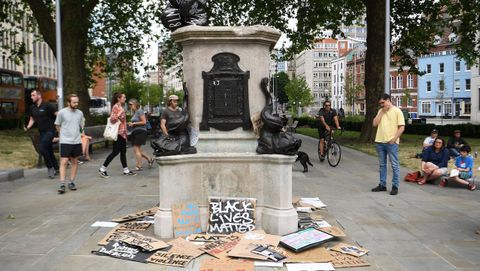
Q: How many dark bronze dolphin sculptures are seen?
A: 2